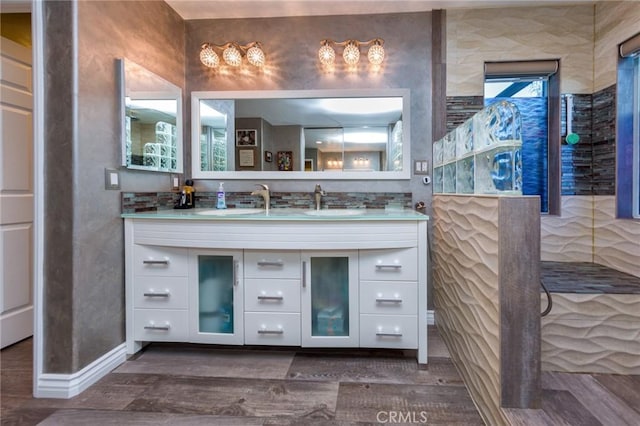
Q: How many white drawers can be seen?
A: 9